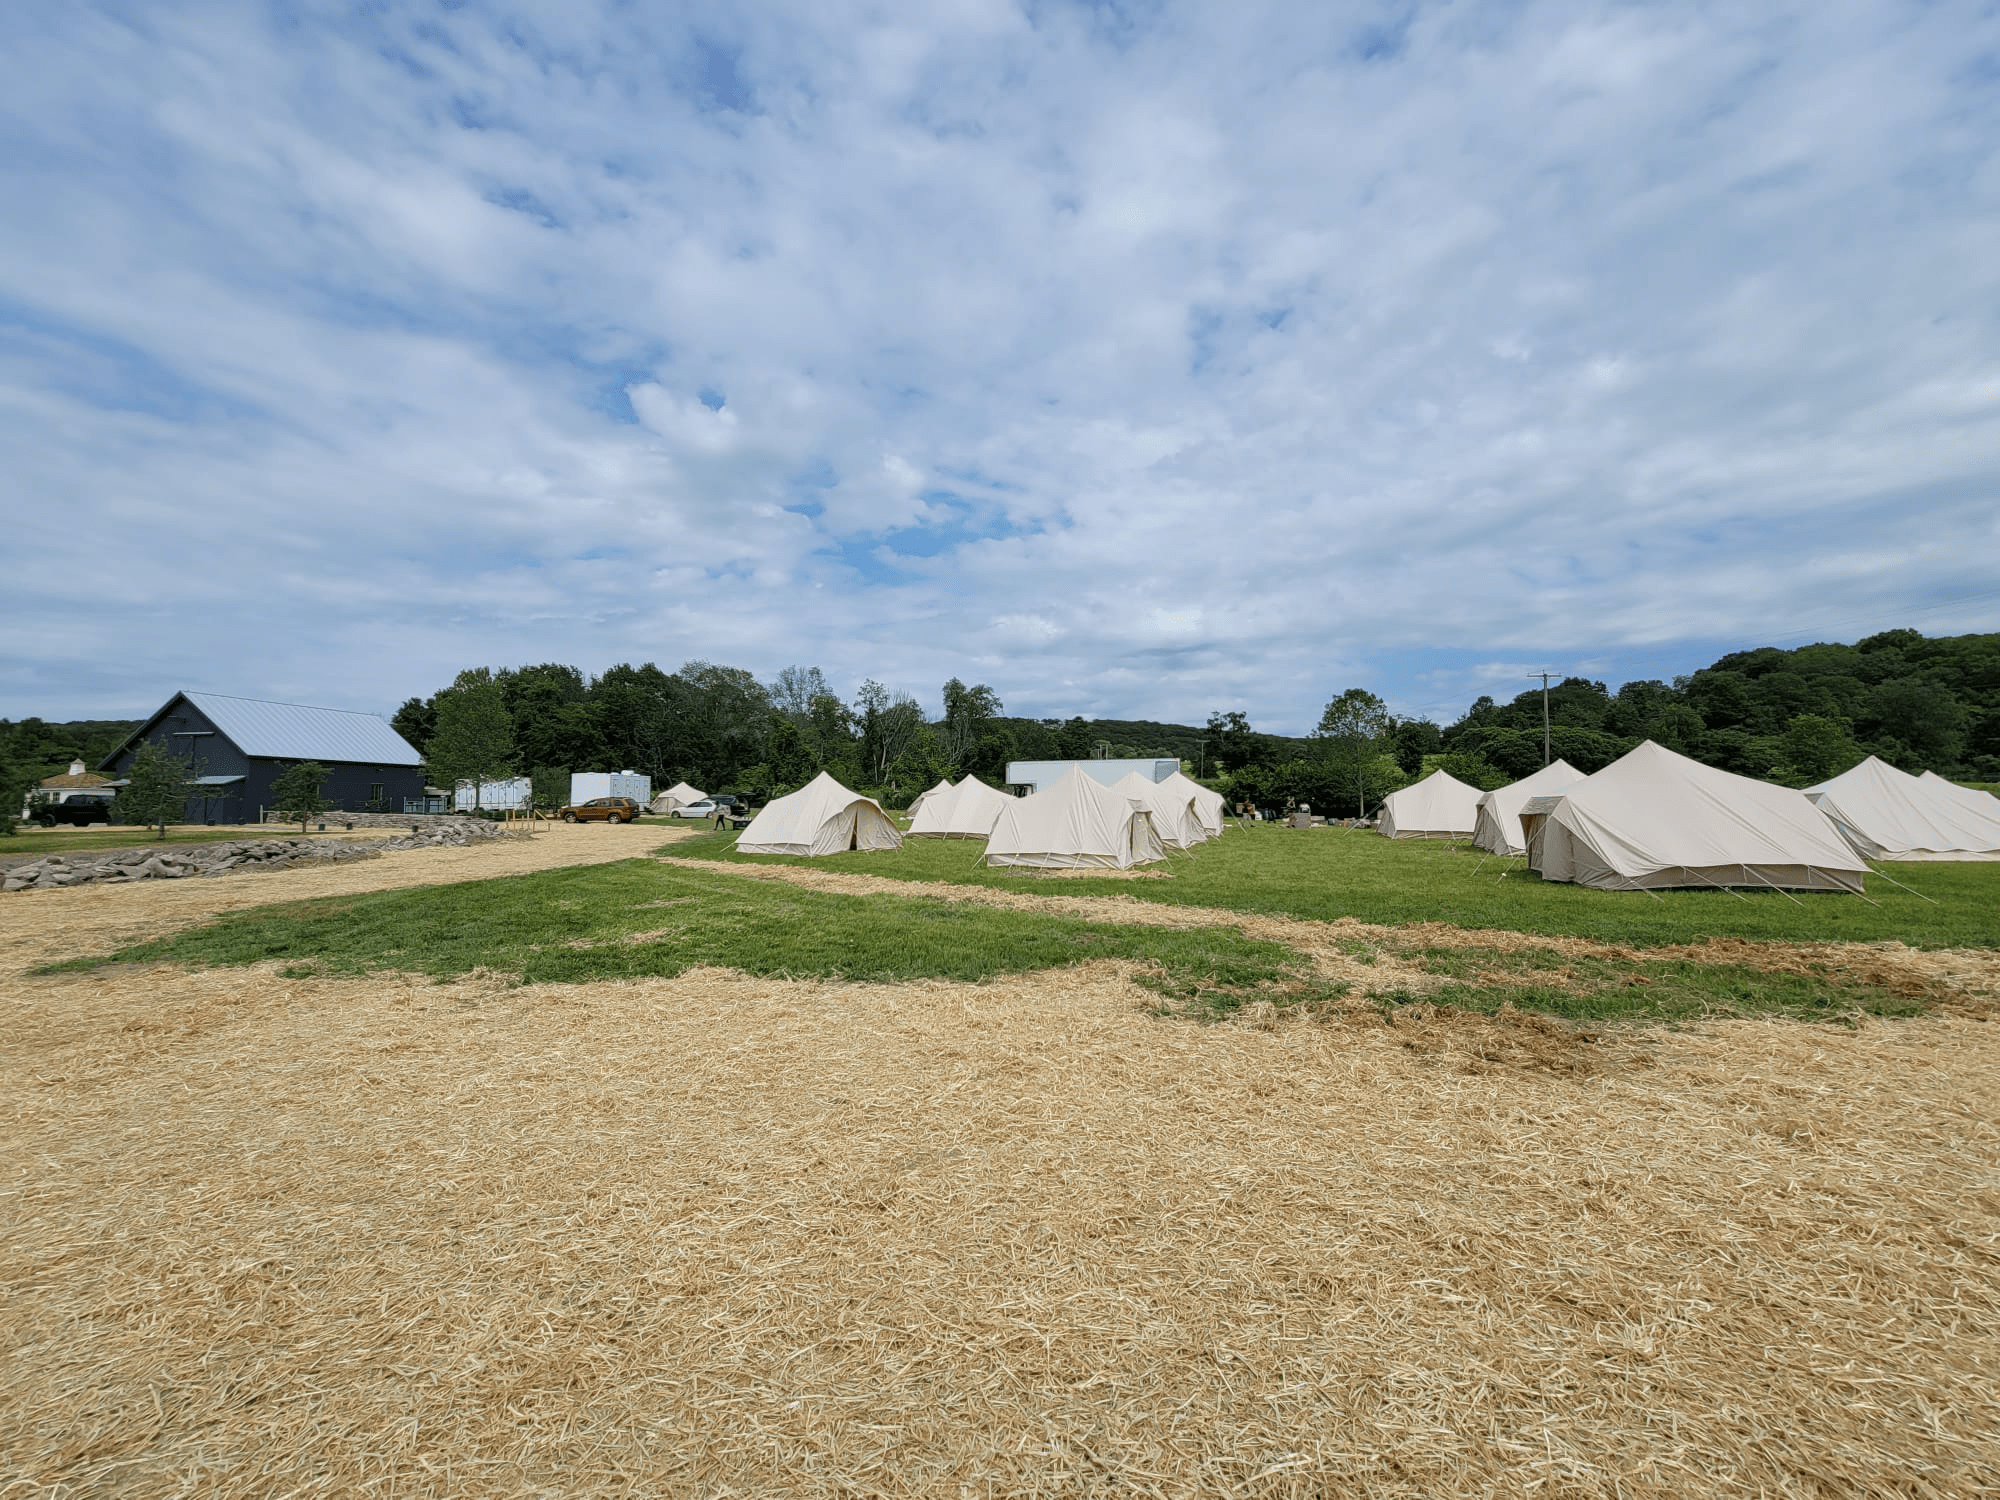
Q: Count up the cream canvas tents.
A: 12